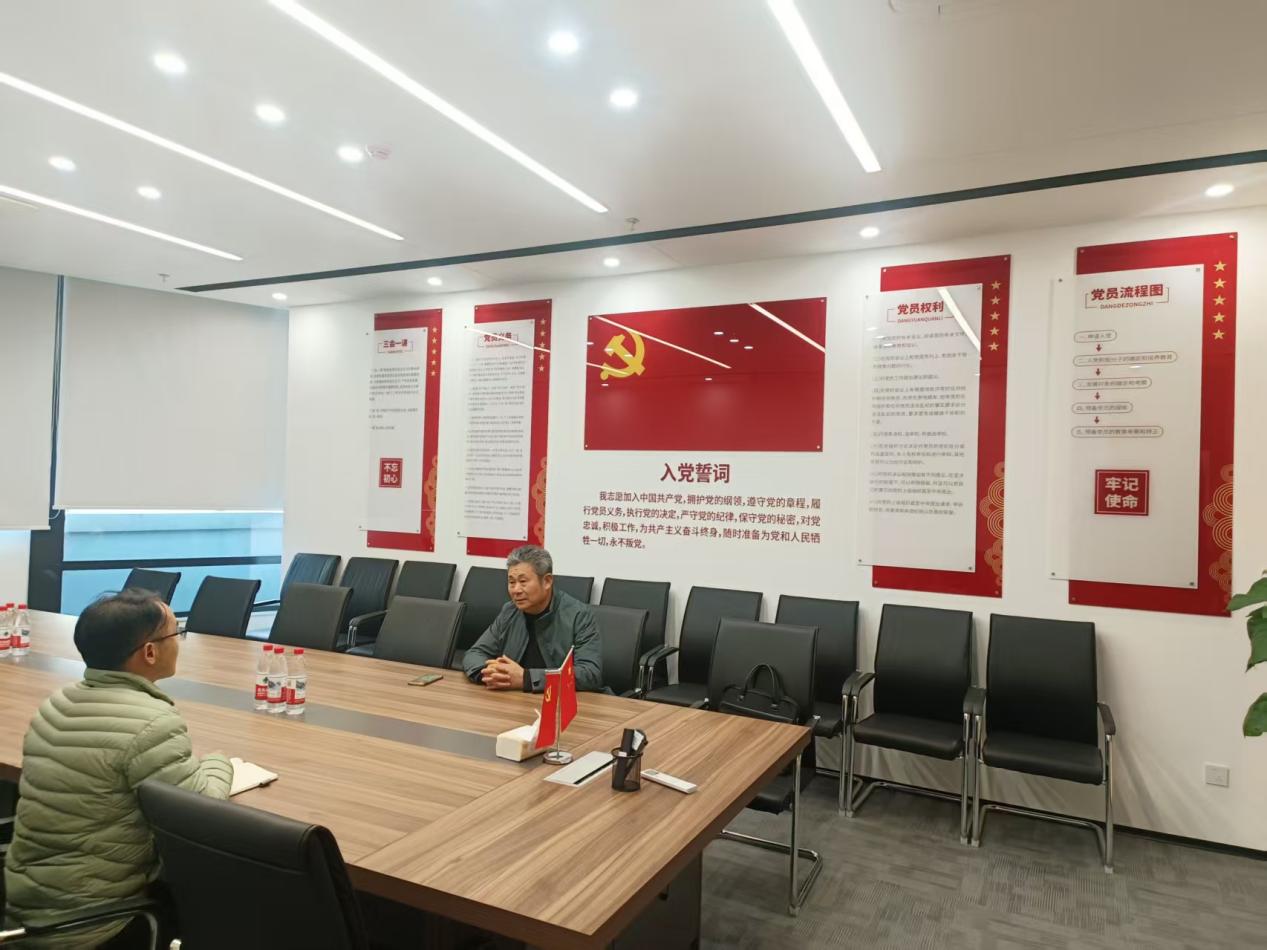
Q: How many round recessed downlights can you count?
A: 12